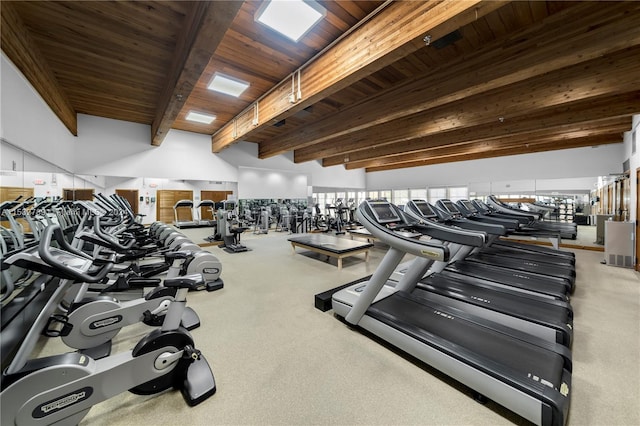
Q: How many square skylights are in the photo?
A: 3